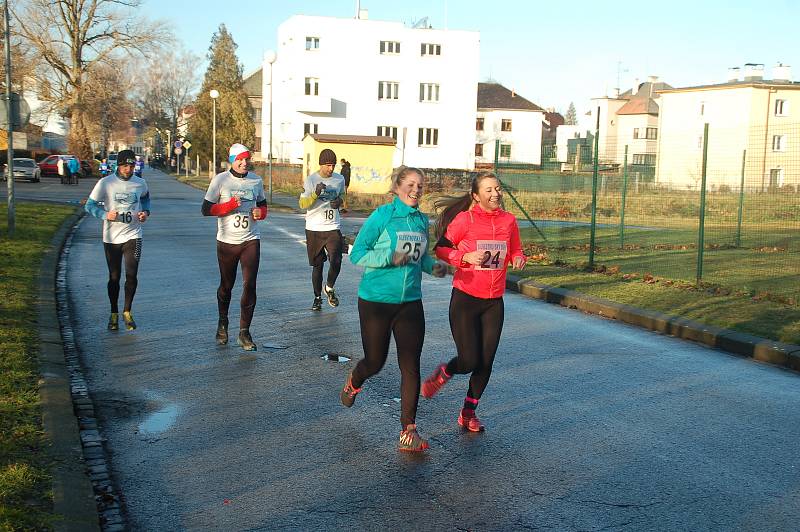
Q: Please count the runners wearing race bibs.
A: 5